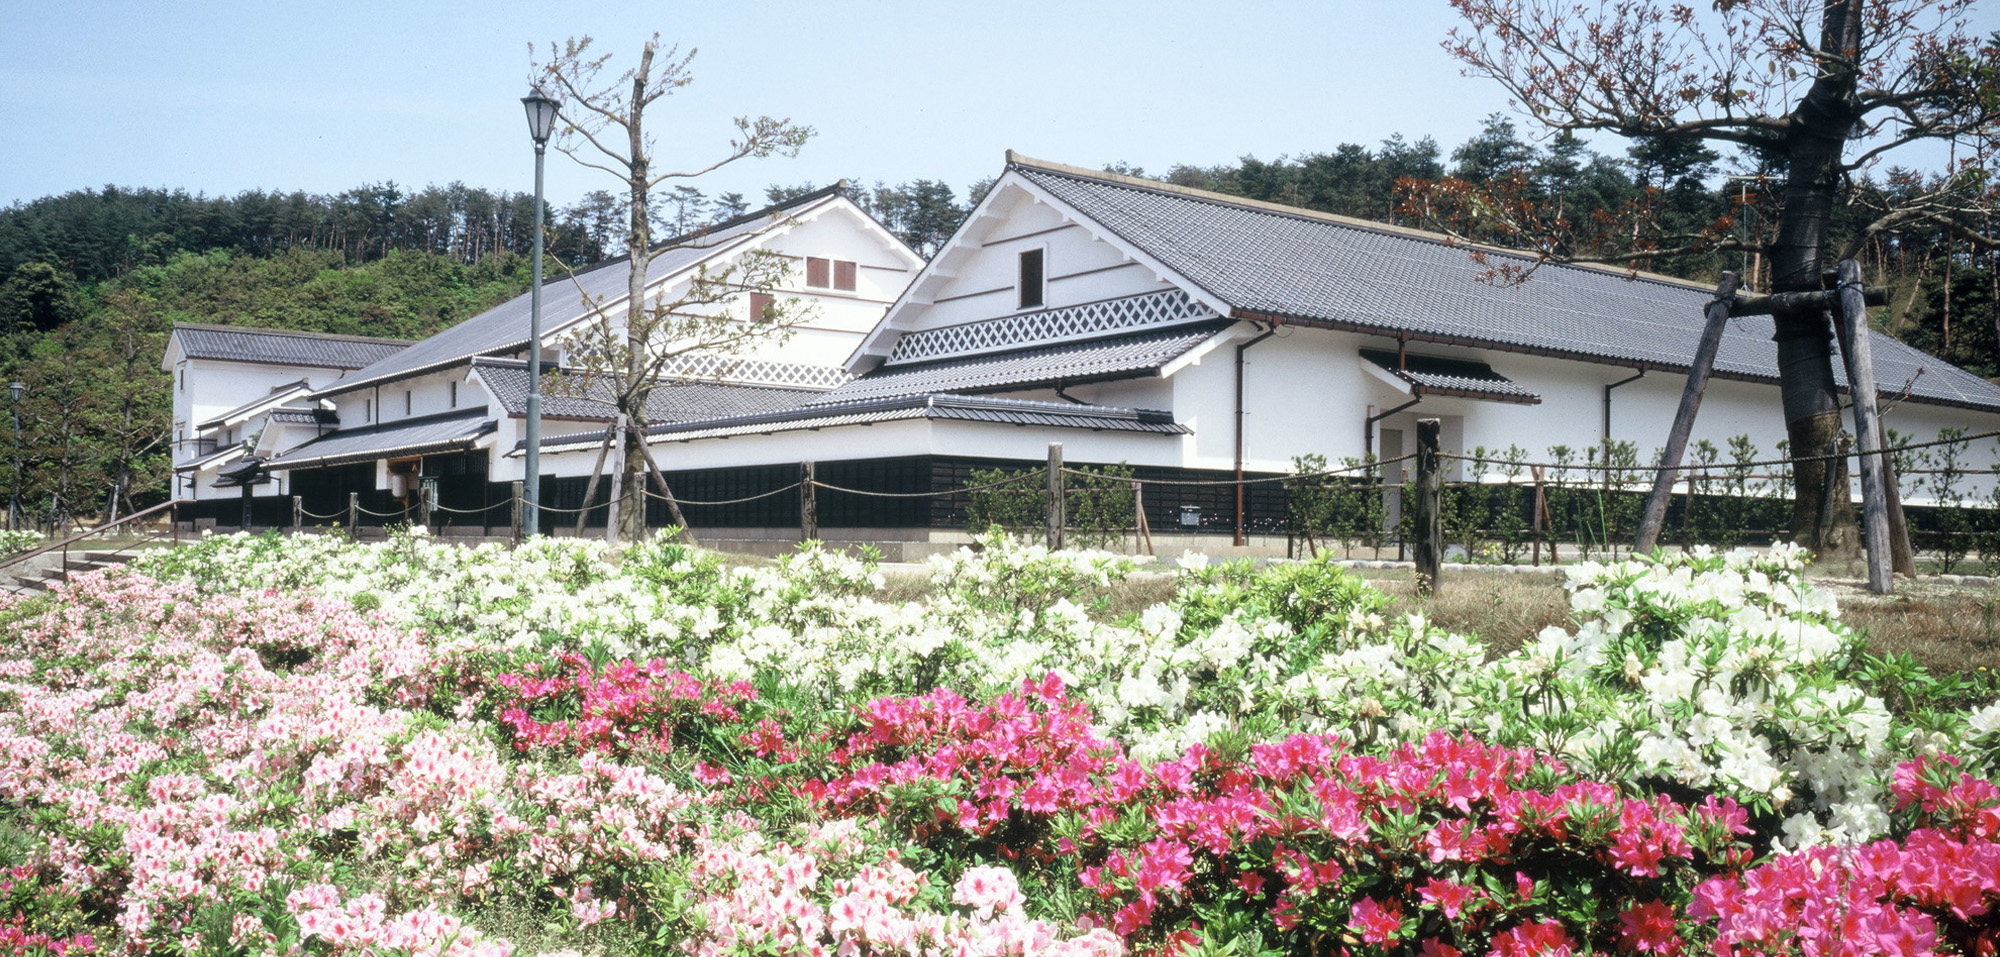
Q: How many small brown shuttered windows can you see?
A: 3